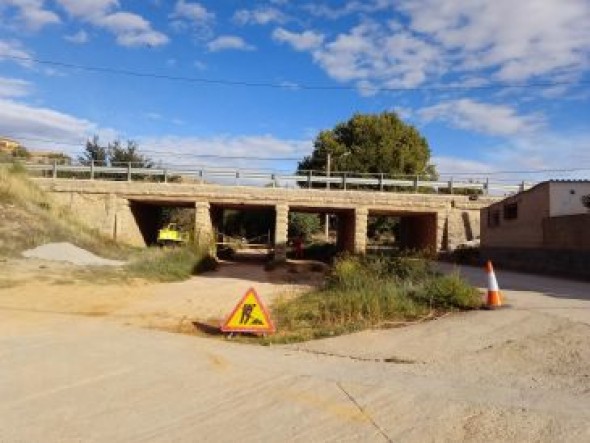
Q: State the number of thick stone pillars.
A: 3